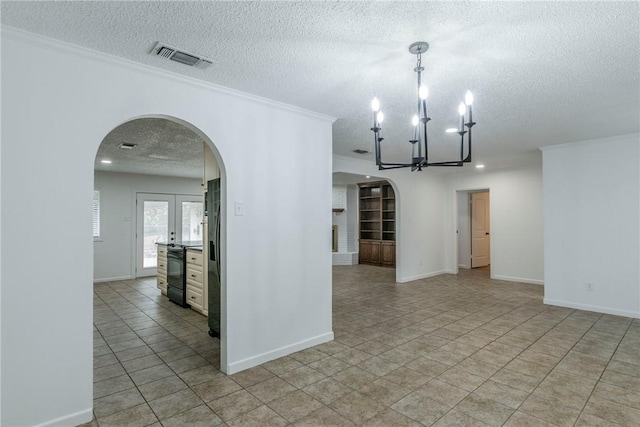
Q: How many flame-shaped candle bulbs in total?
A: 6